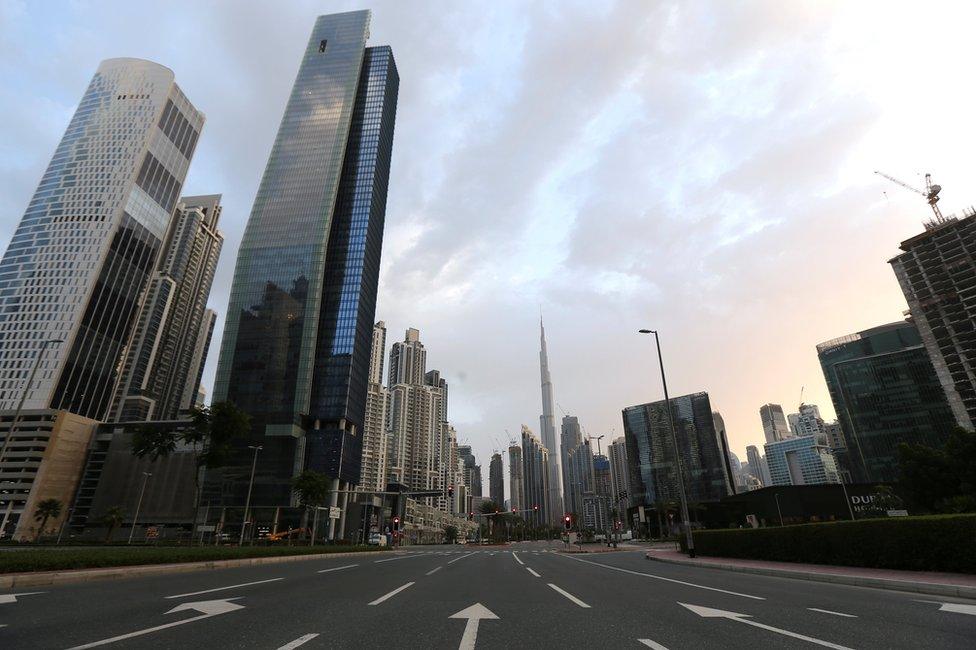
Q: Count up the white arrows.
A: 5